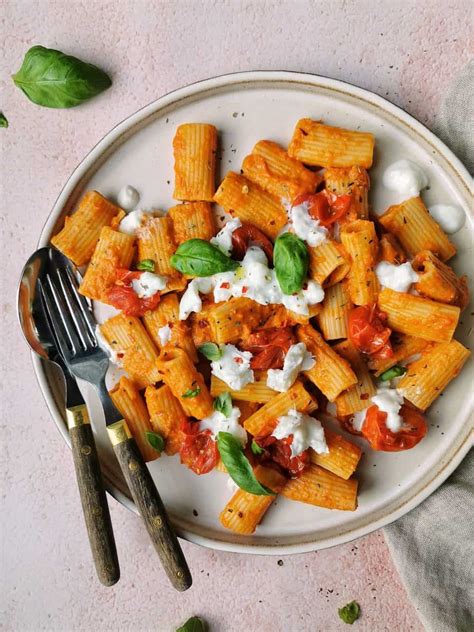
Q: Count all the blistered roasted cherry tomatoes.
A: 8